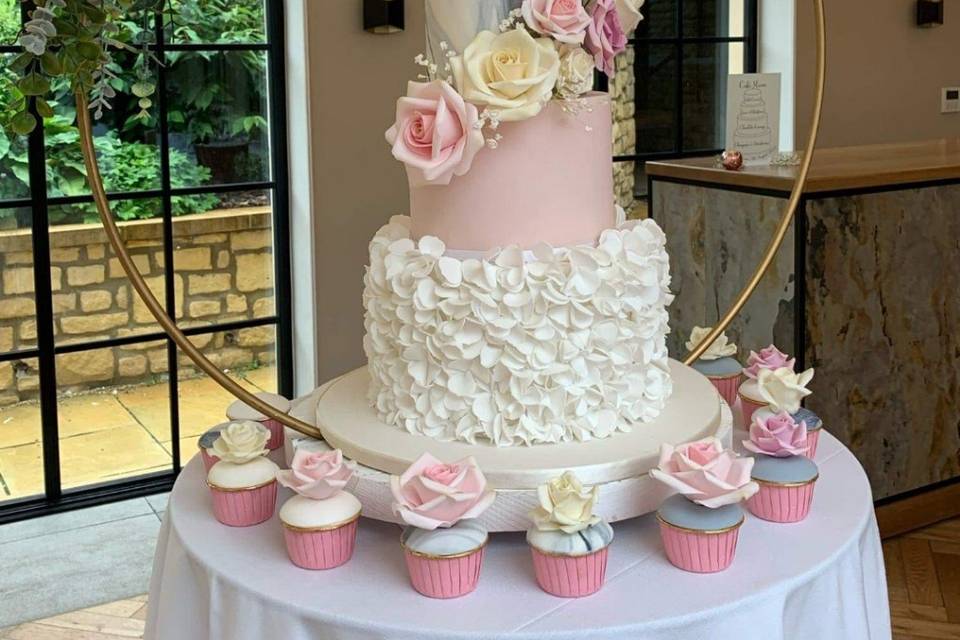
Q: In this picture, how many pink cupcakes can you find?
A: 11